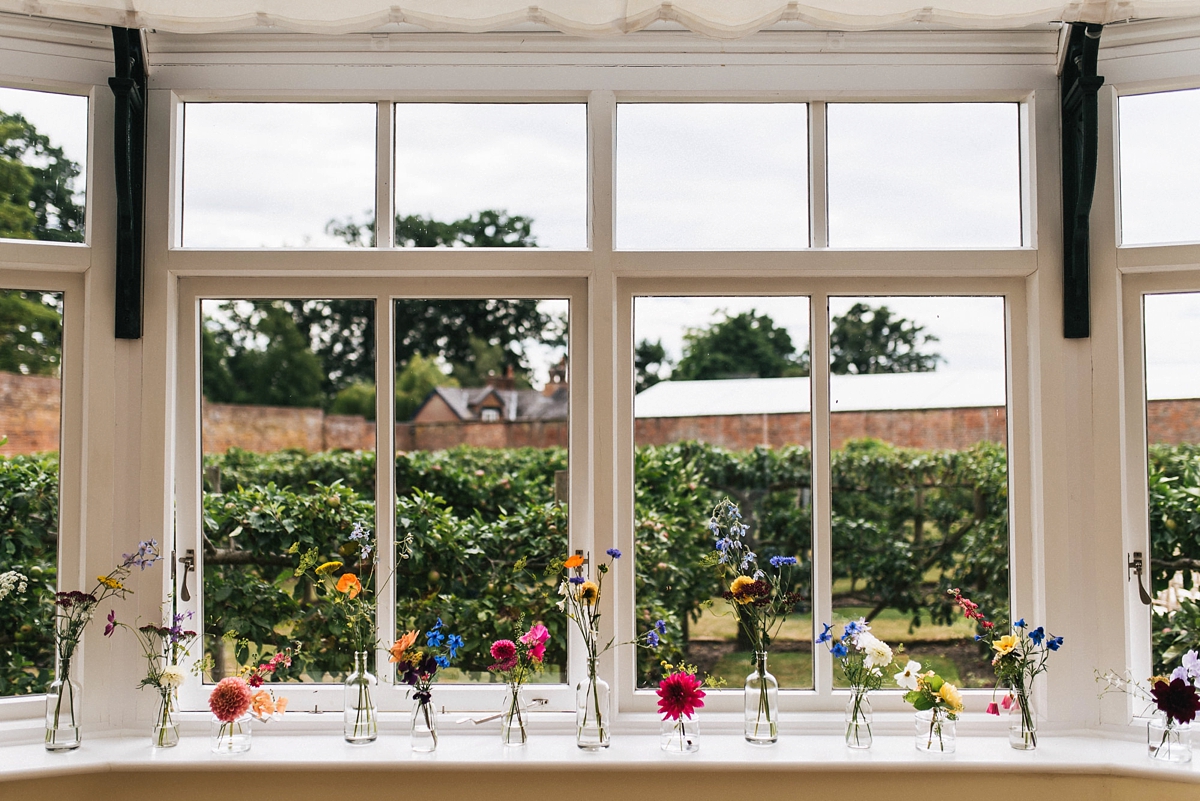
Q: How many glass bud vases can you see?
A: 13